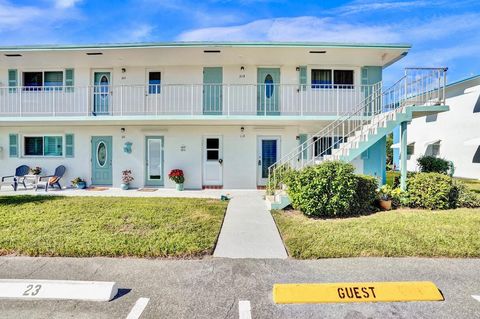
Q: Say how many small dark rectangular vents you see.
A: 4